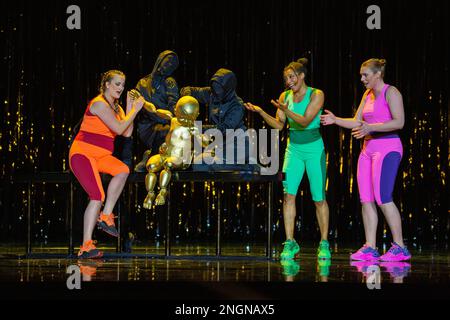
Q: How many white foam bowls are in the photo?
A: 0